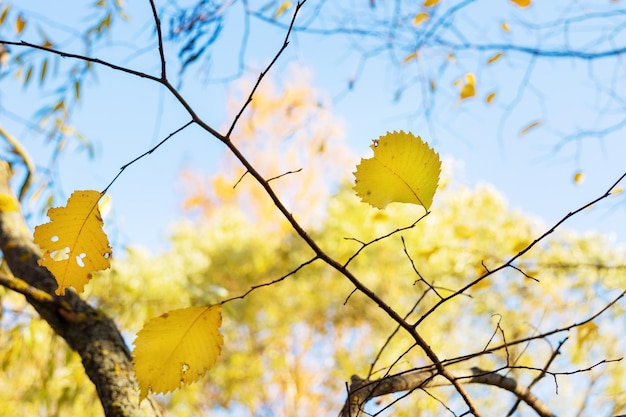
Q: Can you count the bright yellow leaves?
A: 3